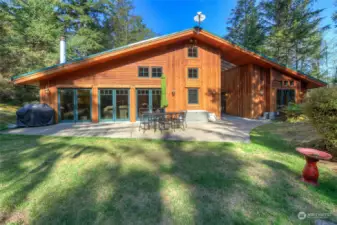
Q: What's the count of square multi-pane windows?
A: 4